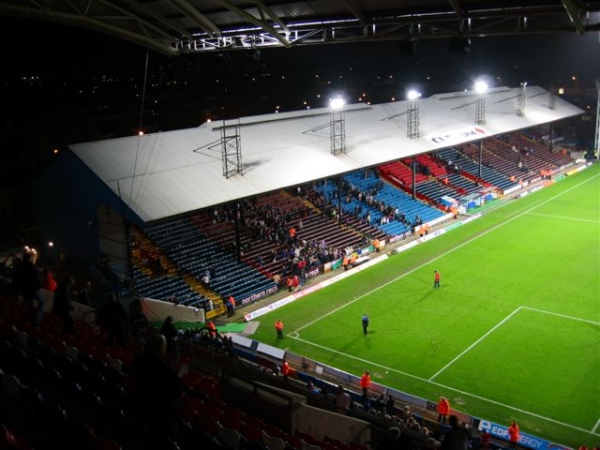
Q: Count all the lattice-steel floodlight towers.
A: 6